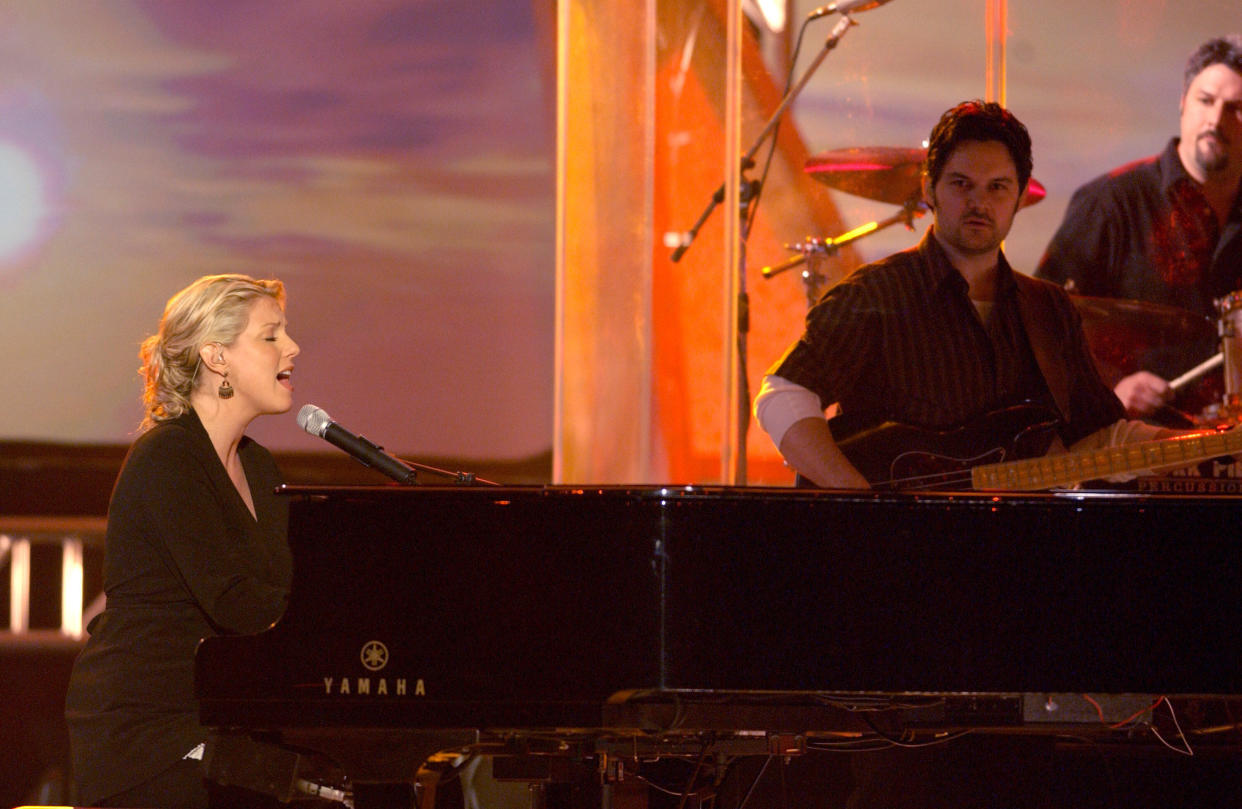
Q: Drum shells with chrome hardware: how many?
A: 1